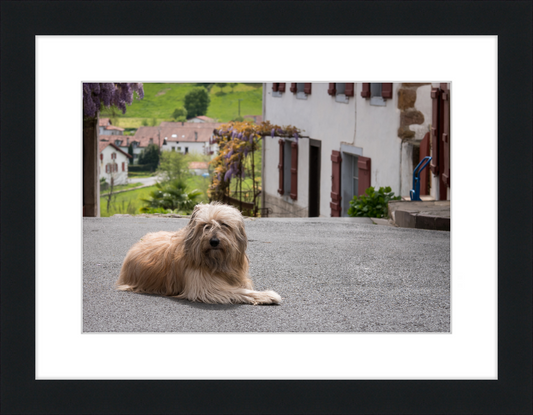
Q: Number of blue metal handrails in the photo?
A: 1